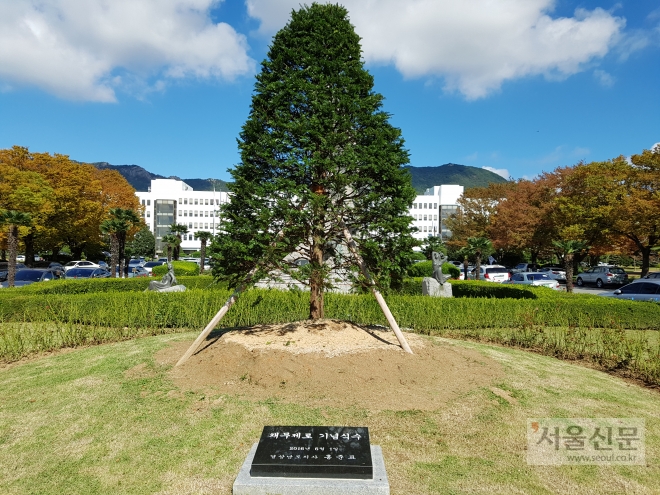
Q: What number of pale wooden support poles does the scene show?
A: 2